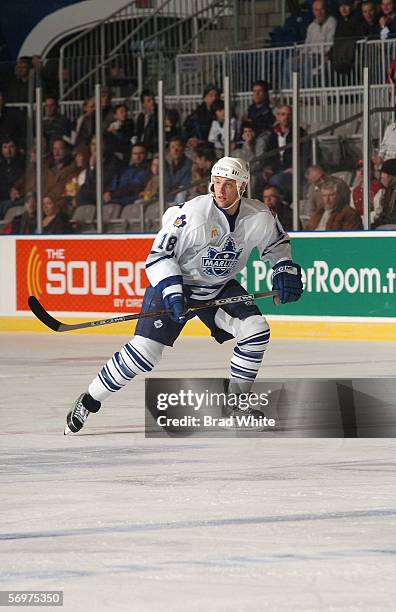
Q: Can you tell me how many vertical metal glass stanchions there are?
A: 6